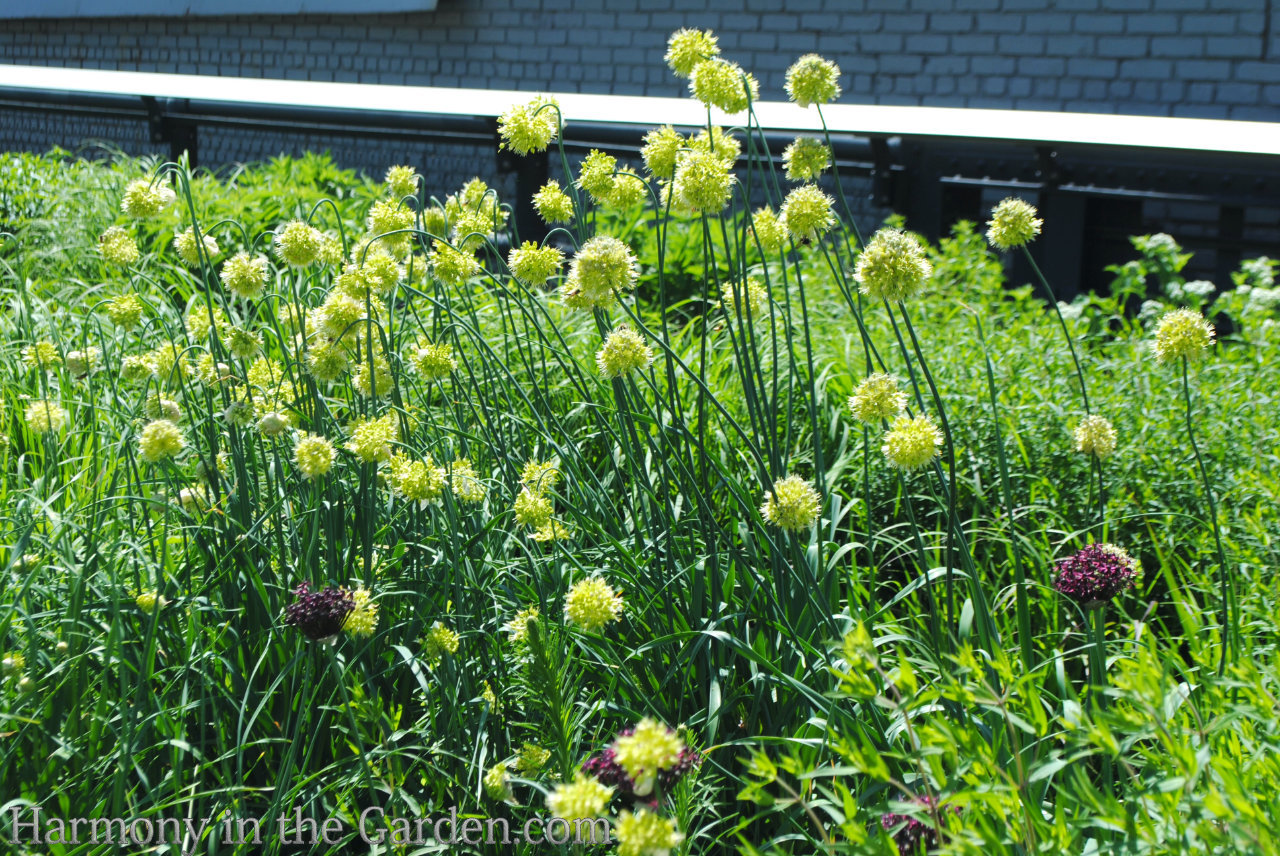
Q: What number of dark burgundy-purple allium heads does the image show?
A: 4